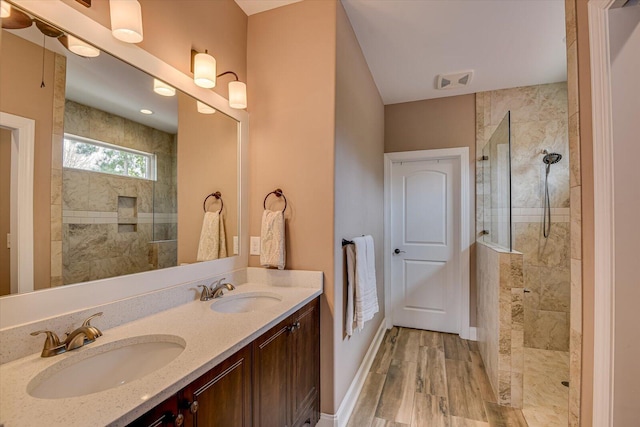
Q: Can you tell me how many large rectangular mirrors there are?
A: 1